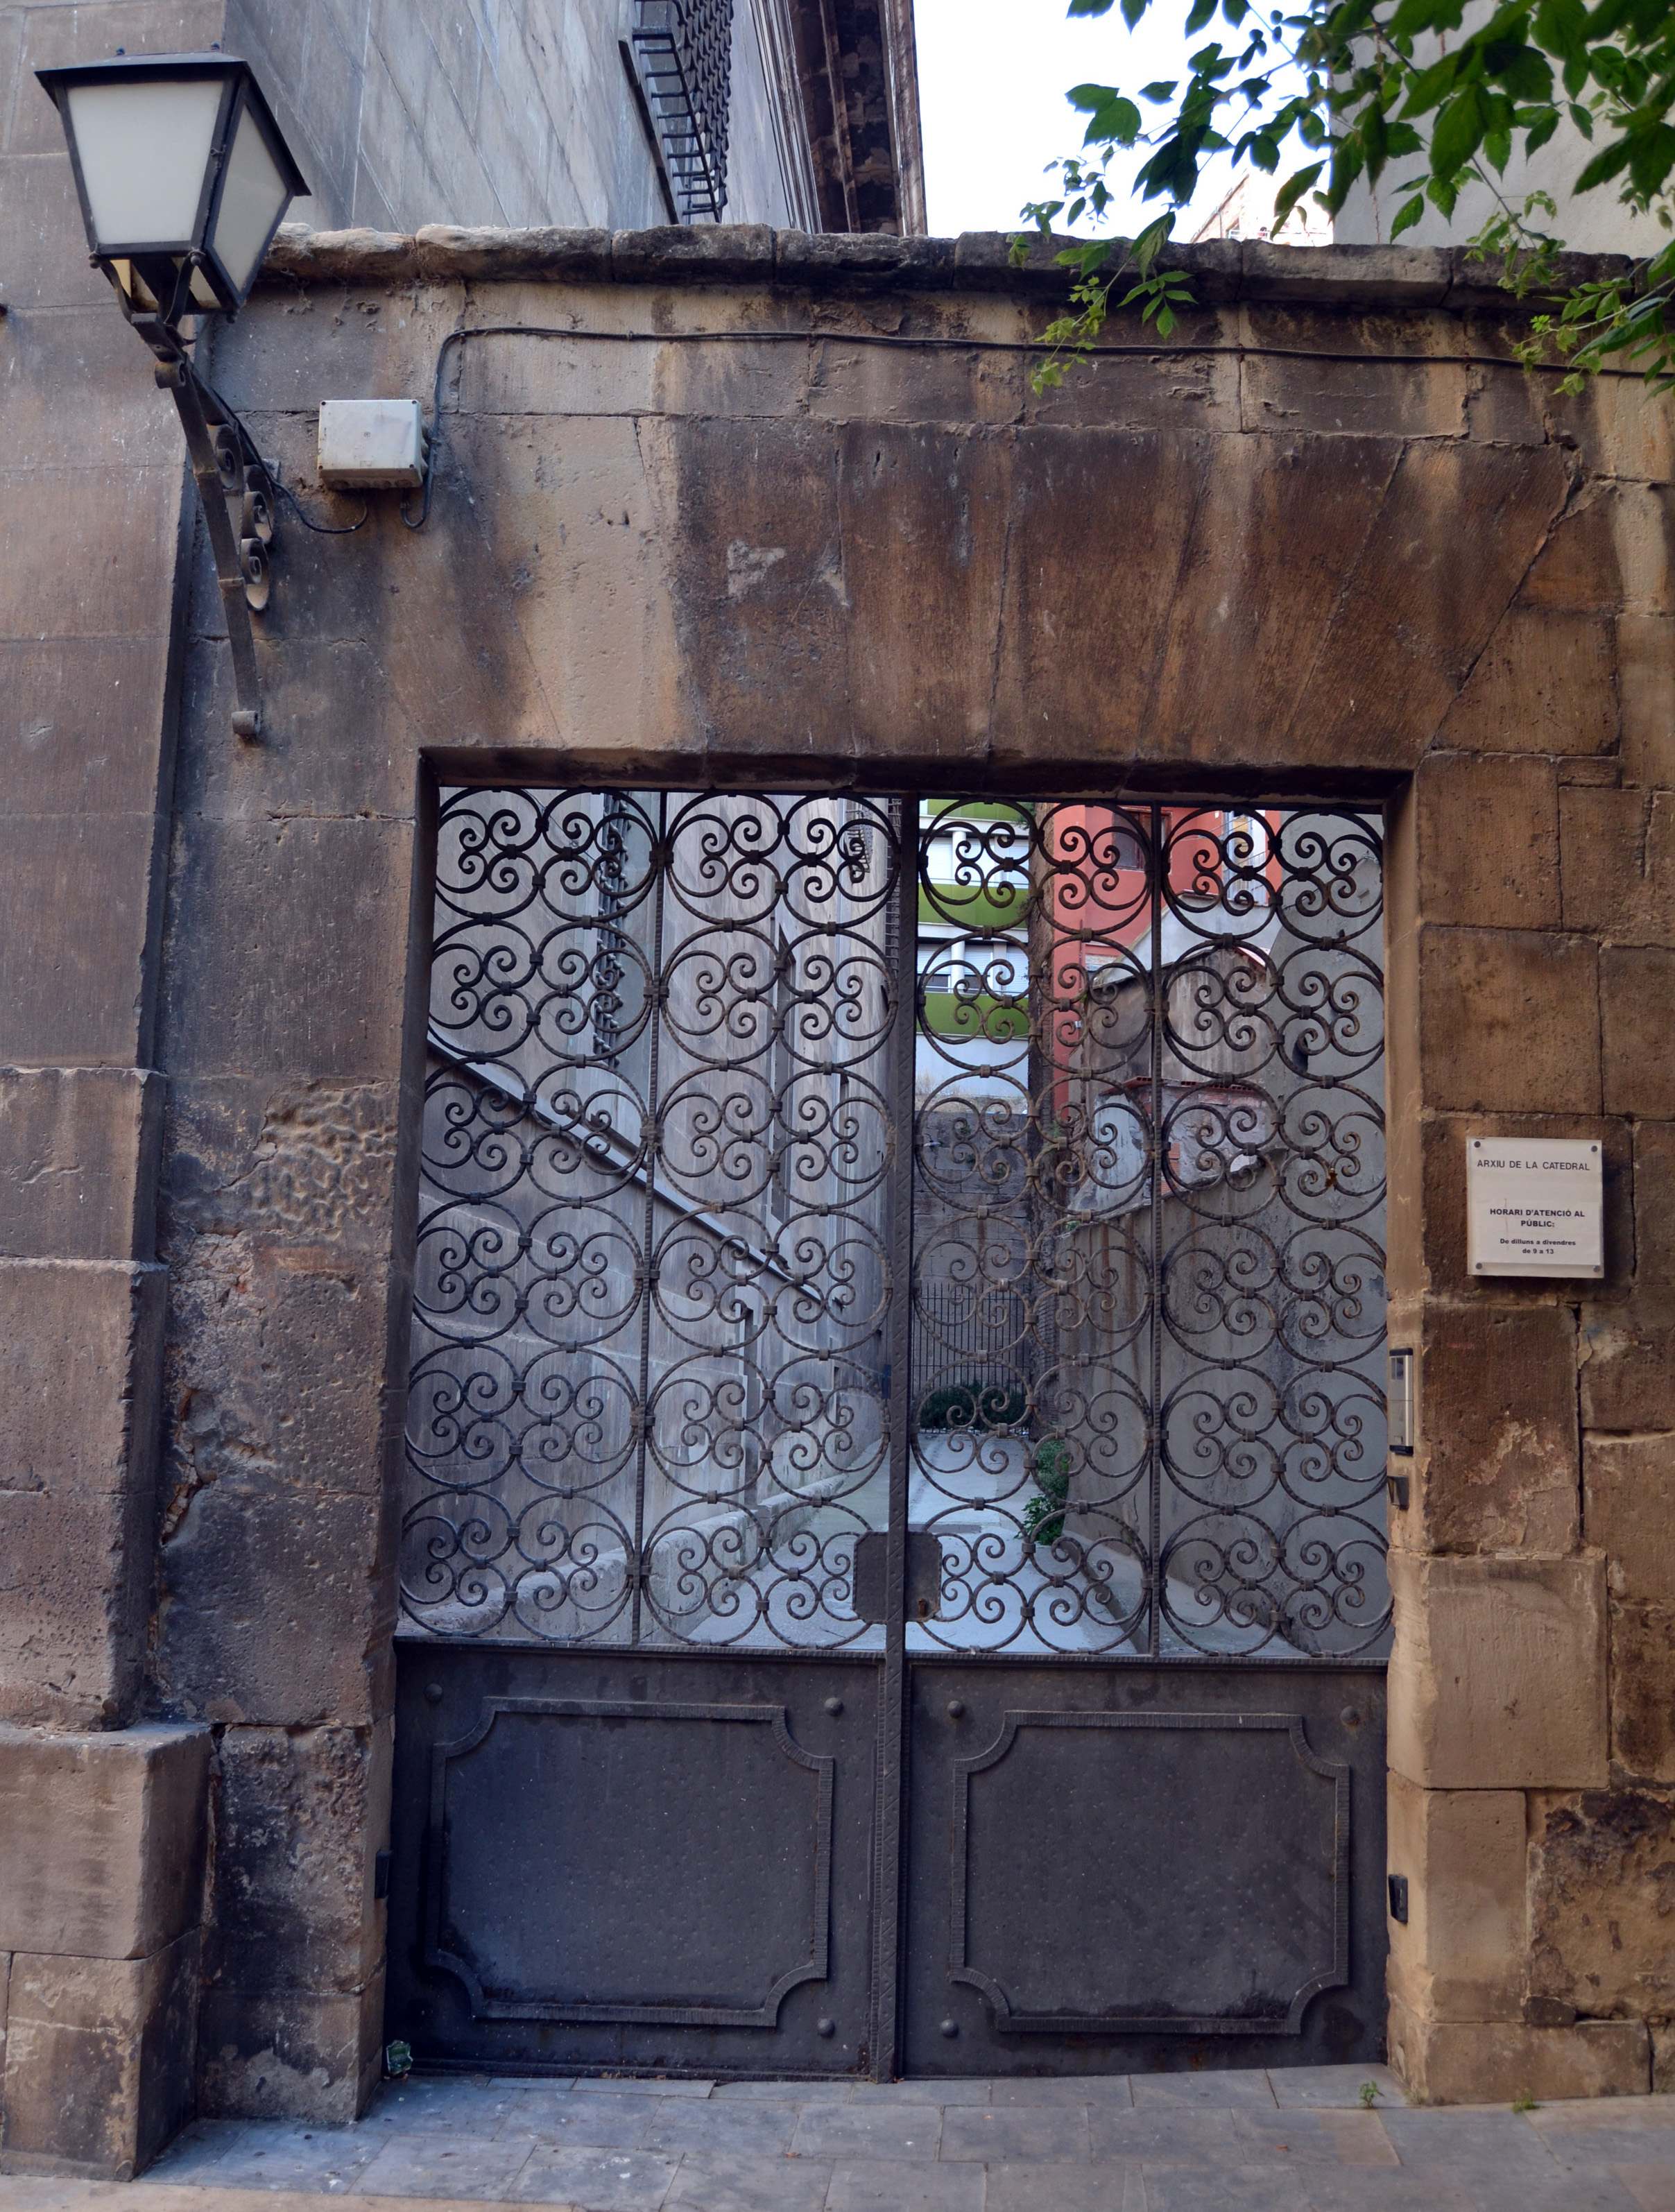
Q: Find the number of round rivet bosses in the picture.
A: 6